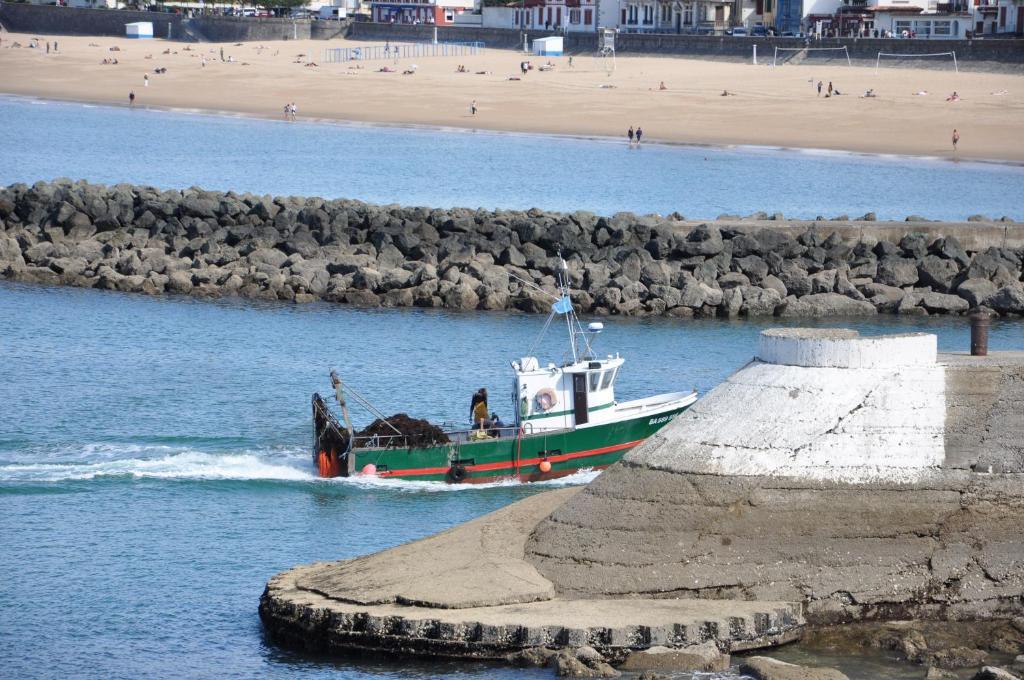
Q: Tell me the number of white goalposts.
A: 2